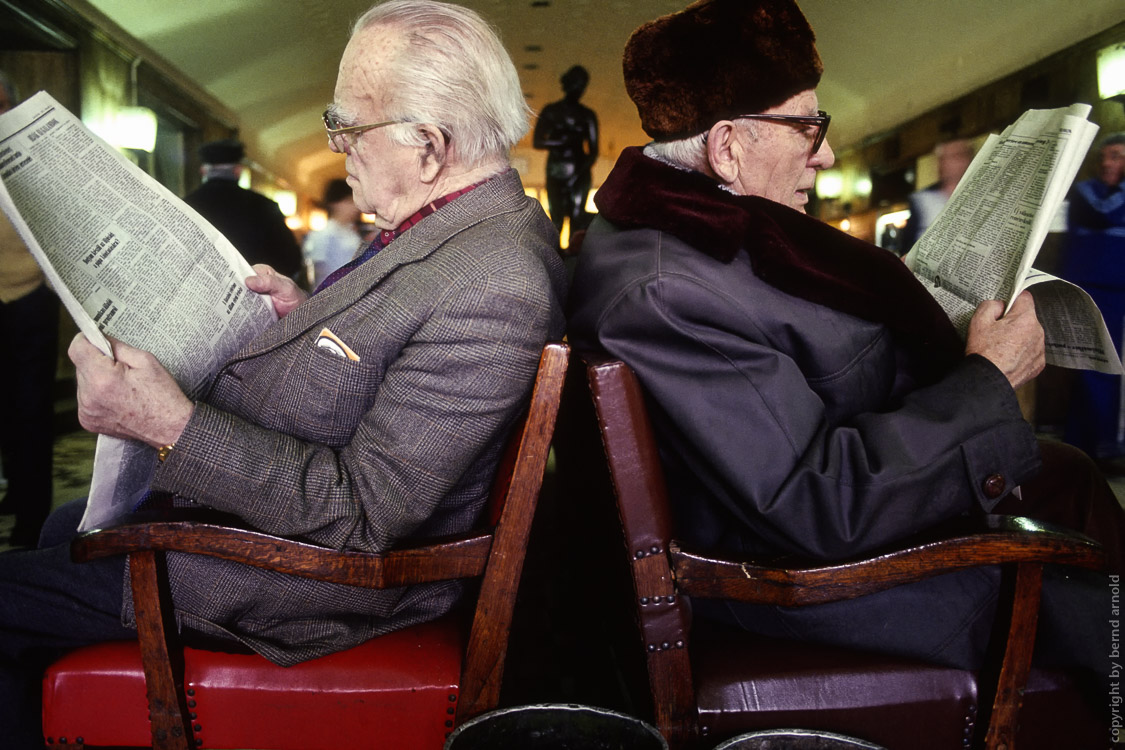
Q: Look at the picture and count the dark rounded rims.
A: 2